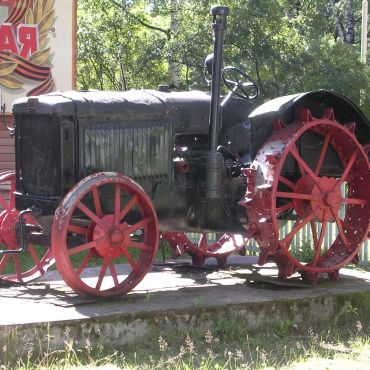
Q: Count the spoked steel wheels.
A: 4